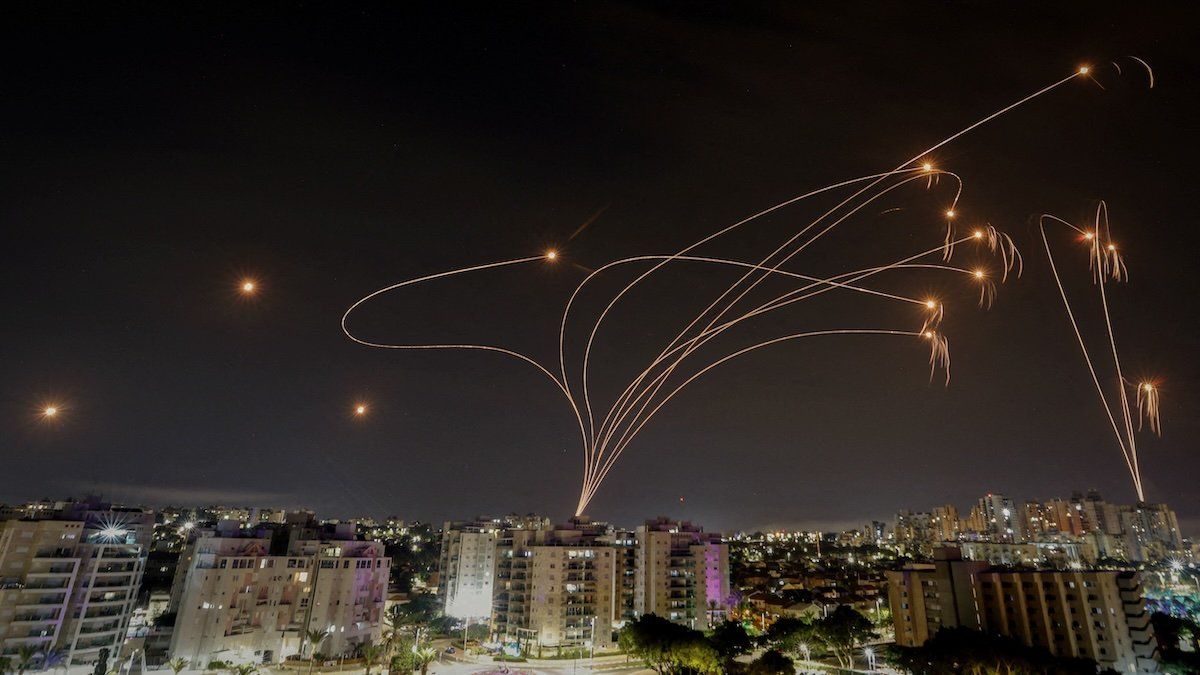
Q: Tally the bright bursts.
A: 14